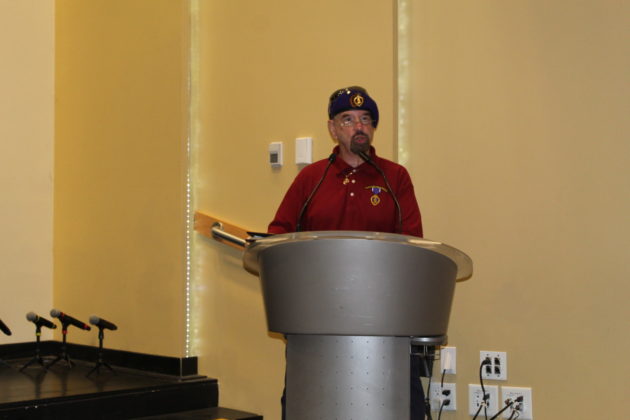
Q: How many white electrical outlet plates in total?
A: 5